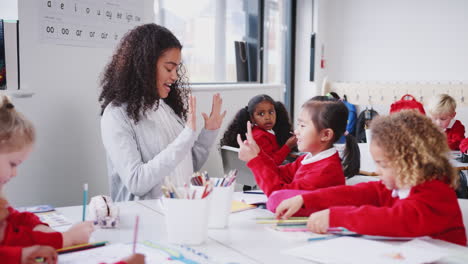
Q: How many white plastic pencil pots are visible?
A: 2